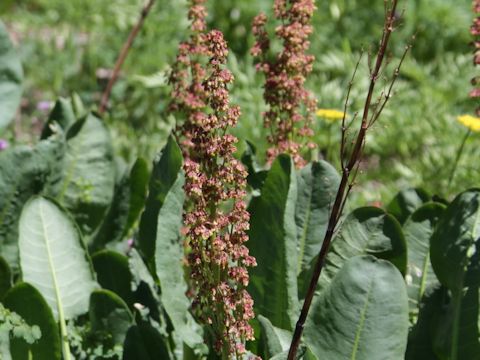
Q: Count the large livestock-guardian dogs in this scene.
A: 0